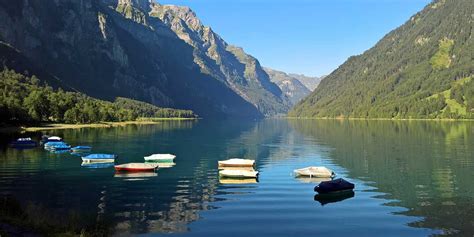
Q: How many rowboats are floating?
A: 11